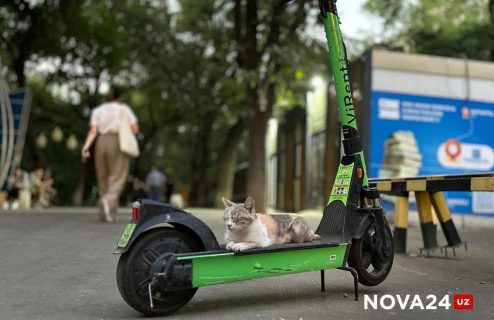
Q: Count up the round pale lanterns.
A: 3